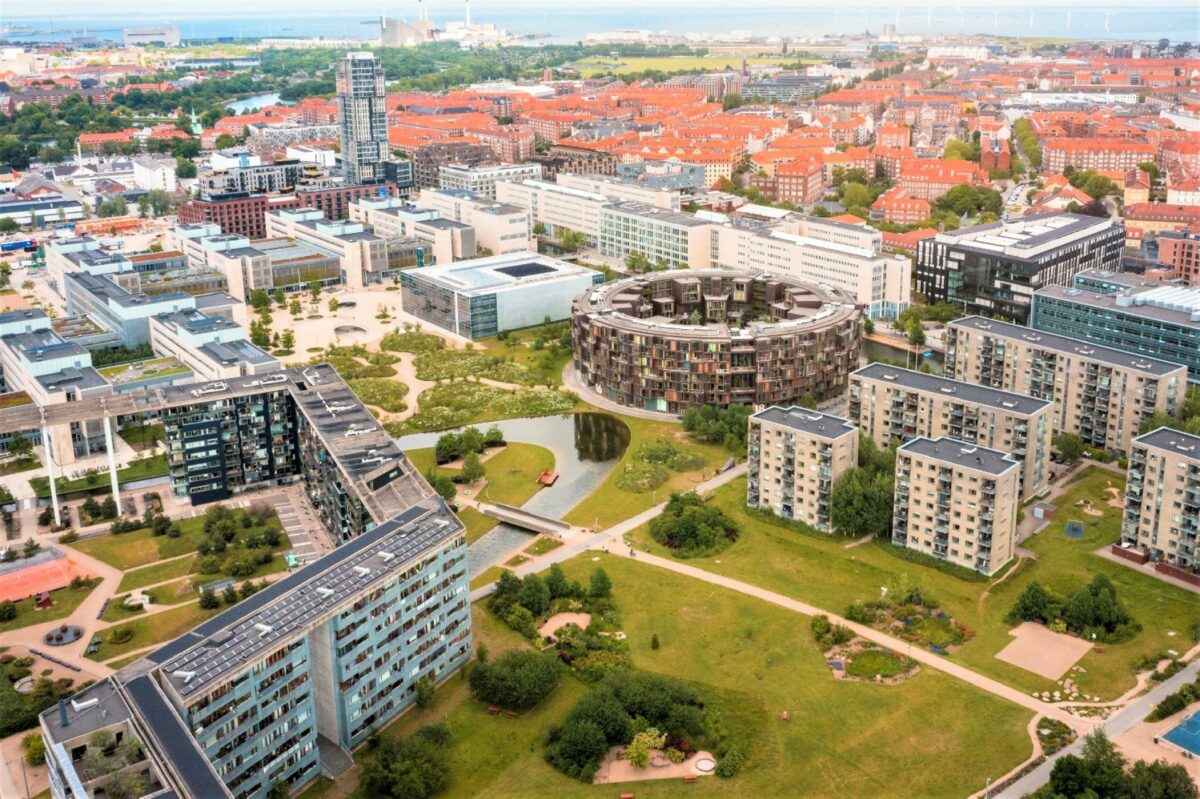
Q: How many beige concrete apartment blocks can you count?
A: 5